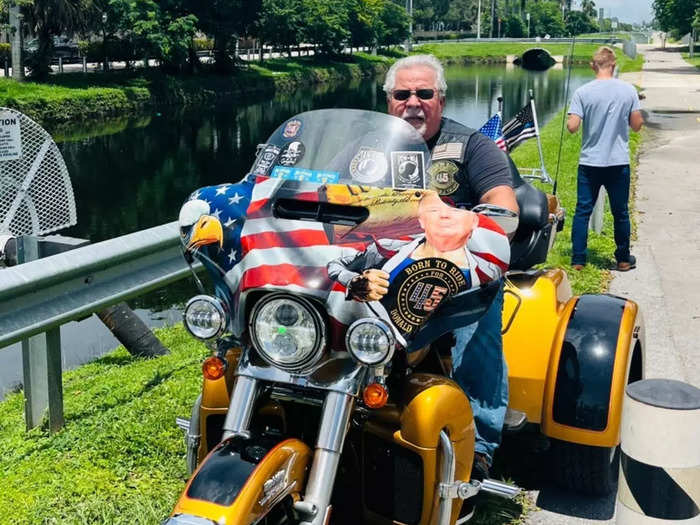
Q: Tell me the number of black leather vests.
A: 1